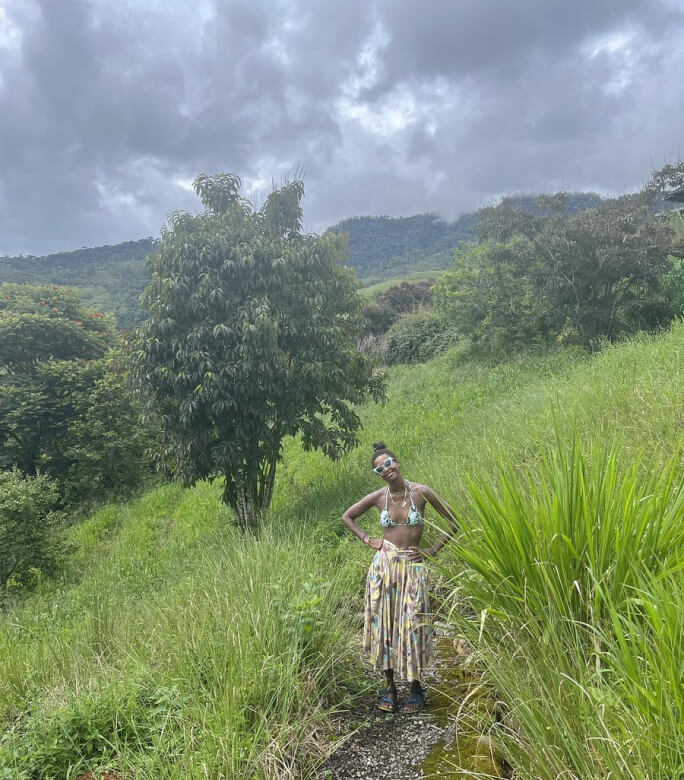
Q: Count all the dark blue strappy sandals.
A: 2